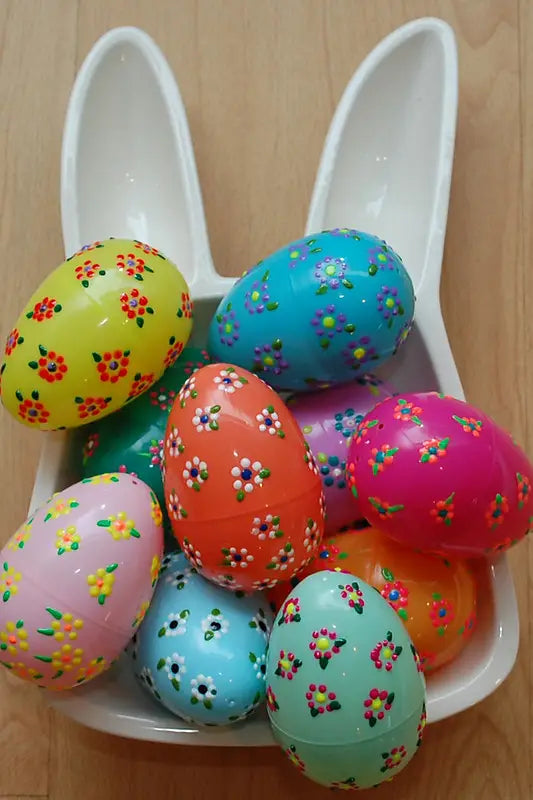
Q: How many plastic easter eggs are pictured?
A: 10